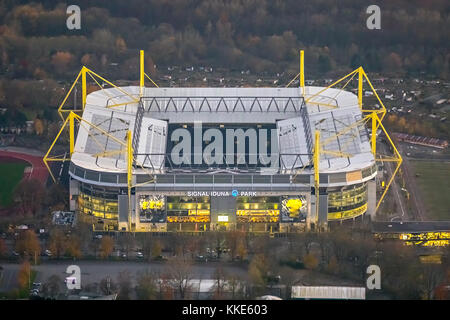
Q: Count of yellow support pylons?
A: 8